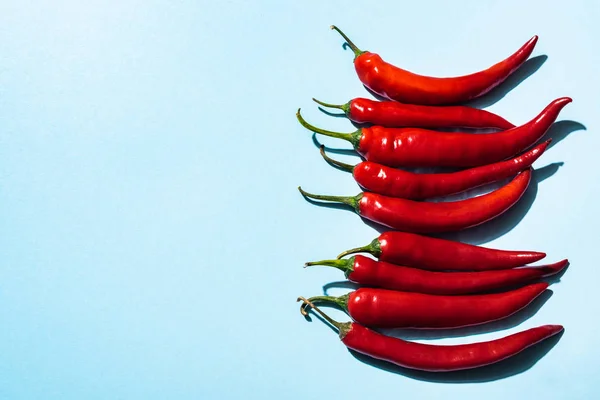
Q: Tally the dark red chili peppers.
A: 9